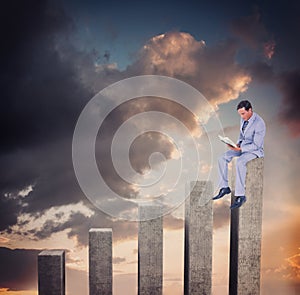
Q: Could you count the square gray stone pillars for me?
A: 5